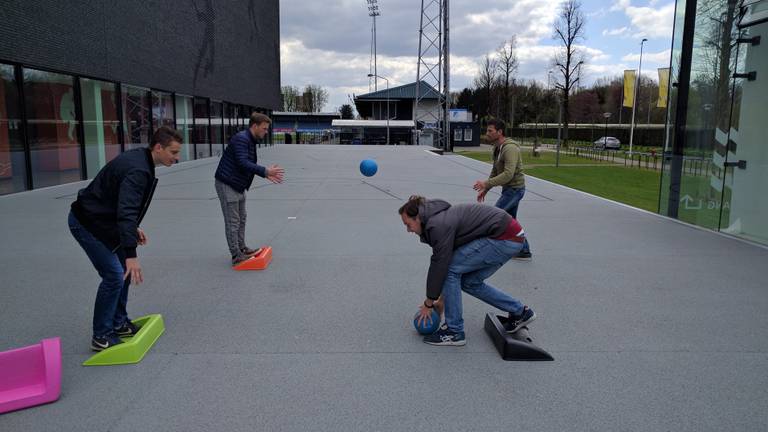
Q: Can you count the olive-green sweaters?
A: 1